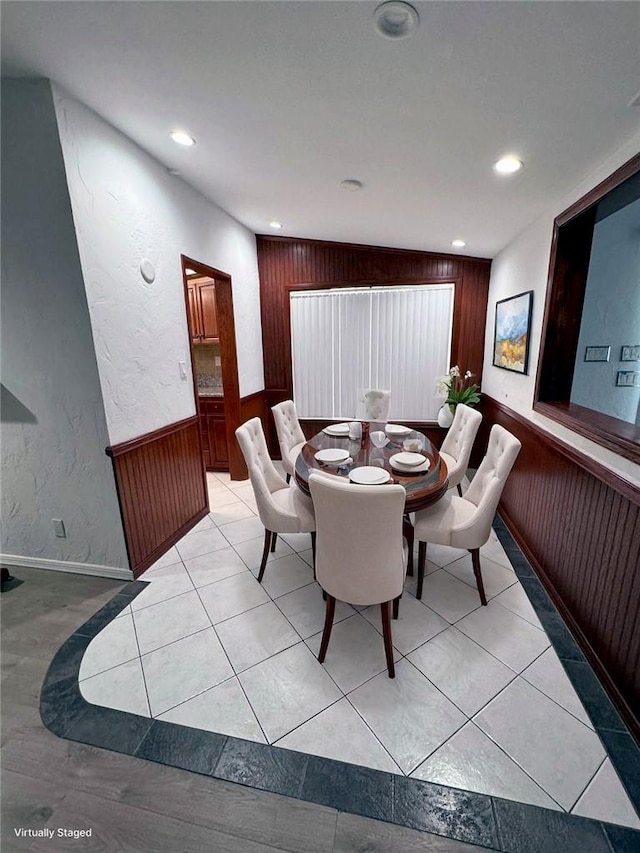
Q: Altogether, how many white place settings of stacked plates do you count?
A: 5